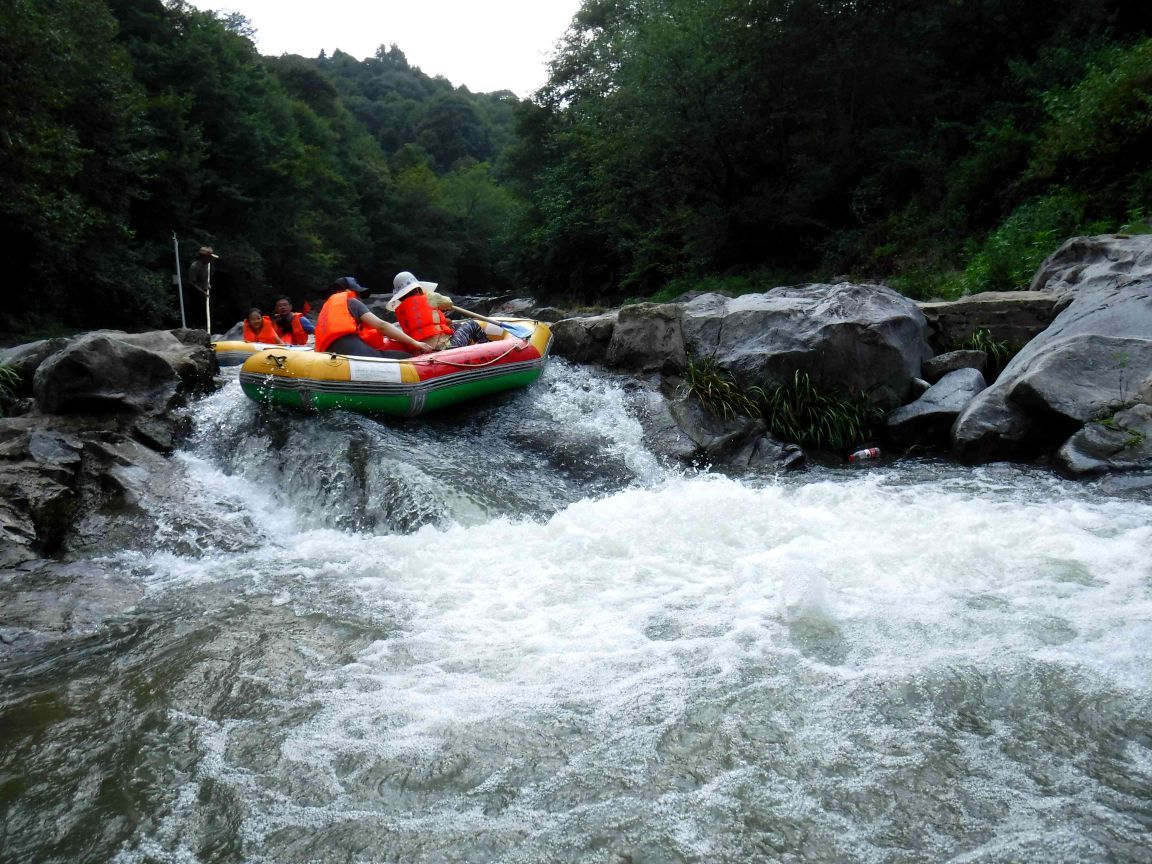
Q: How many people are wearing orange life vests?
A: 4